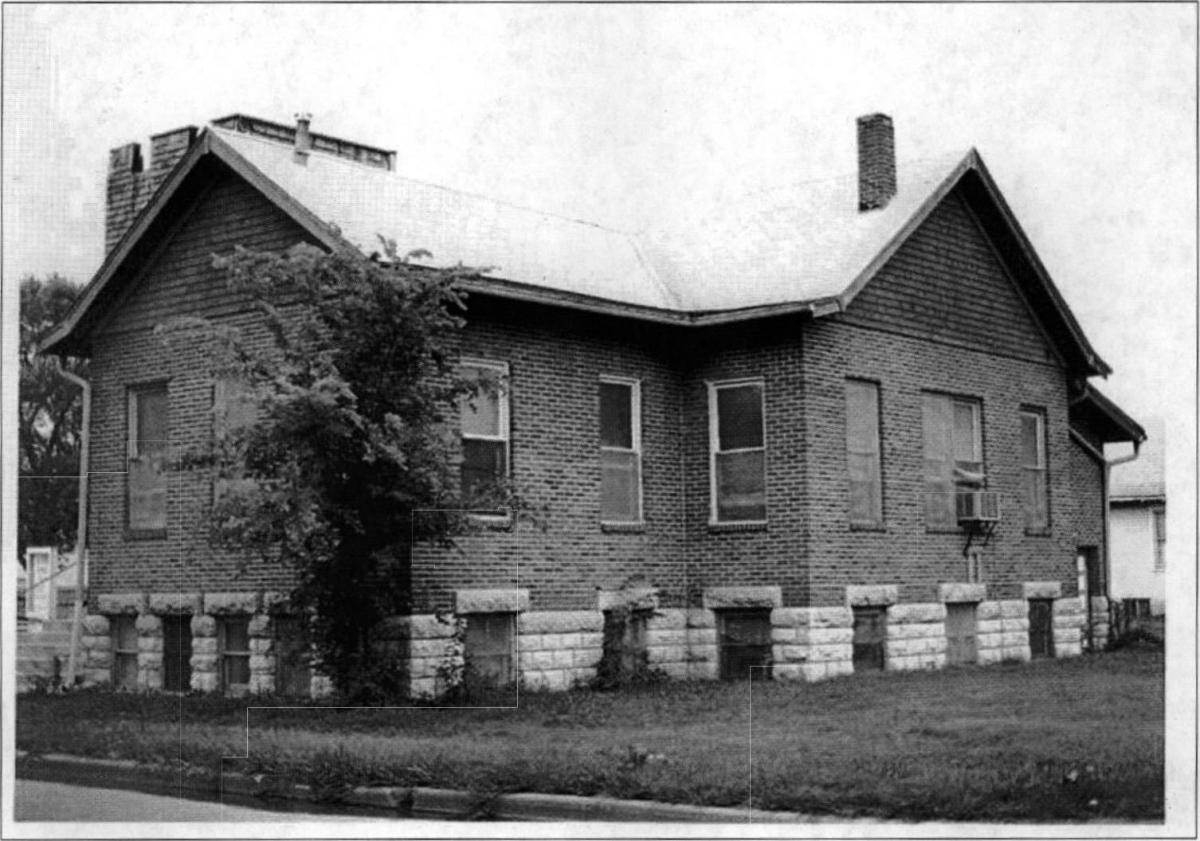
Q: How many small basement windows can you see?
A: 10